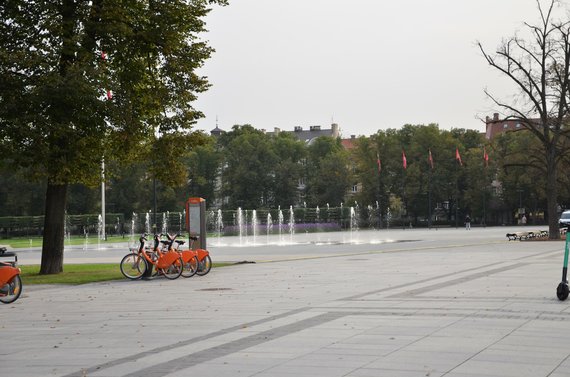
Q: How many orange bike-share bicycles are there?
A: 4